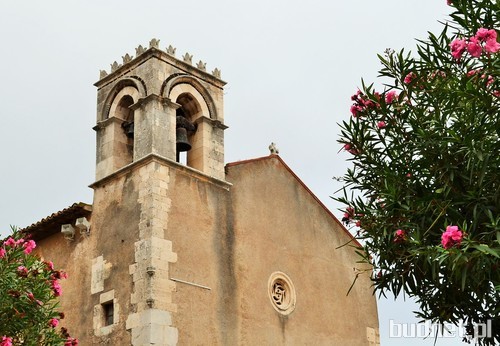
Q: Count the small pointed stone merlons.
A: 9